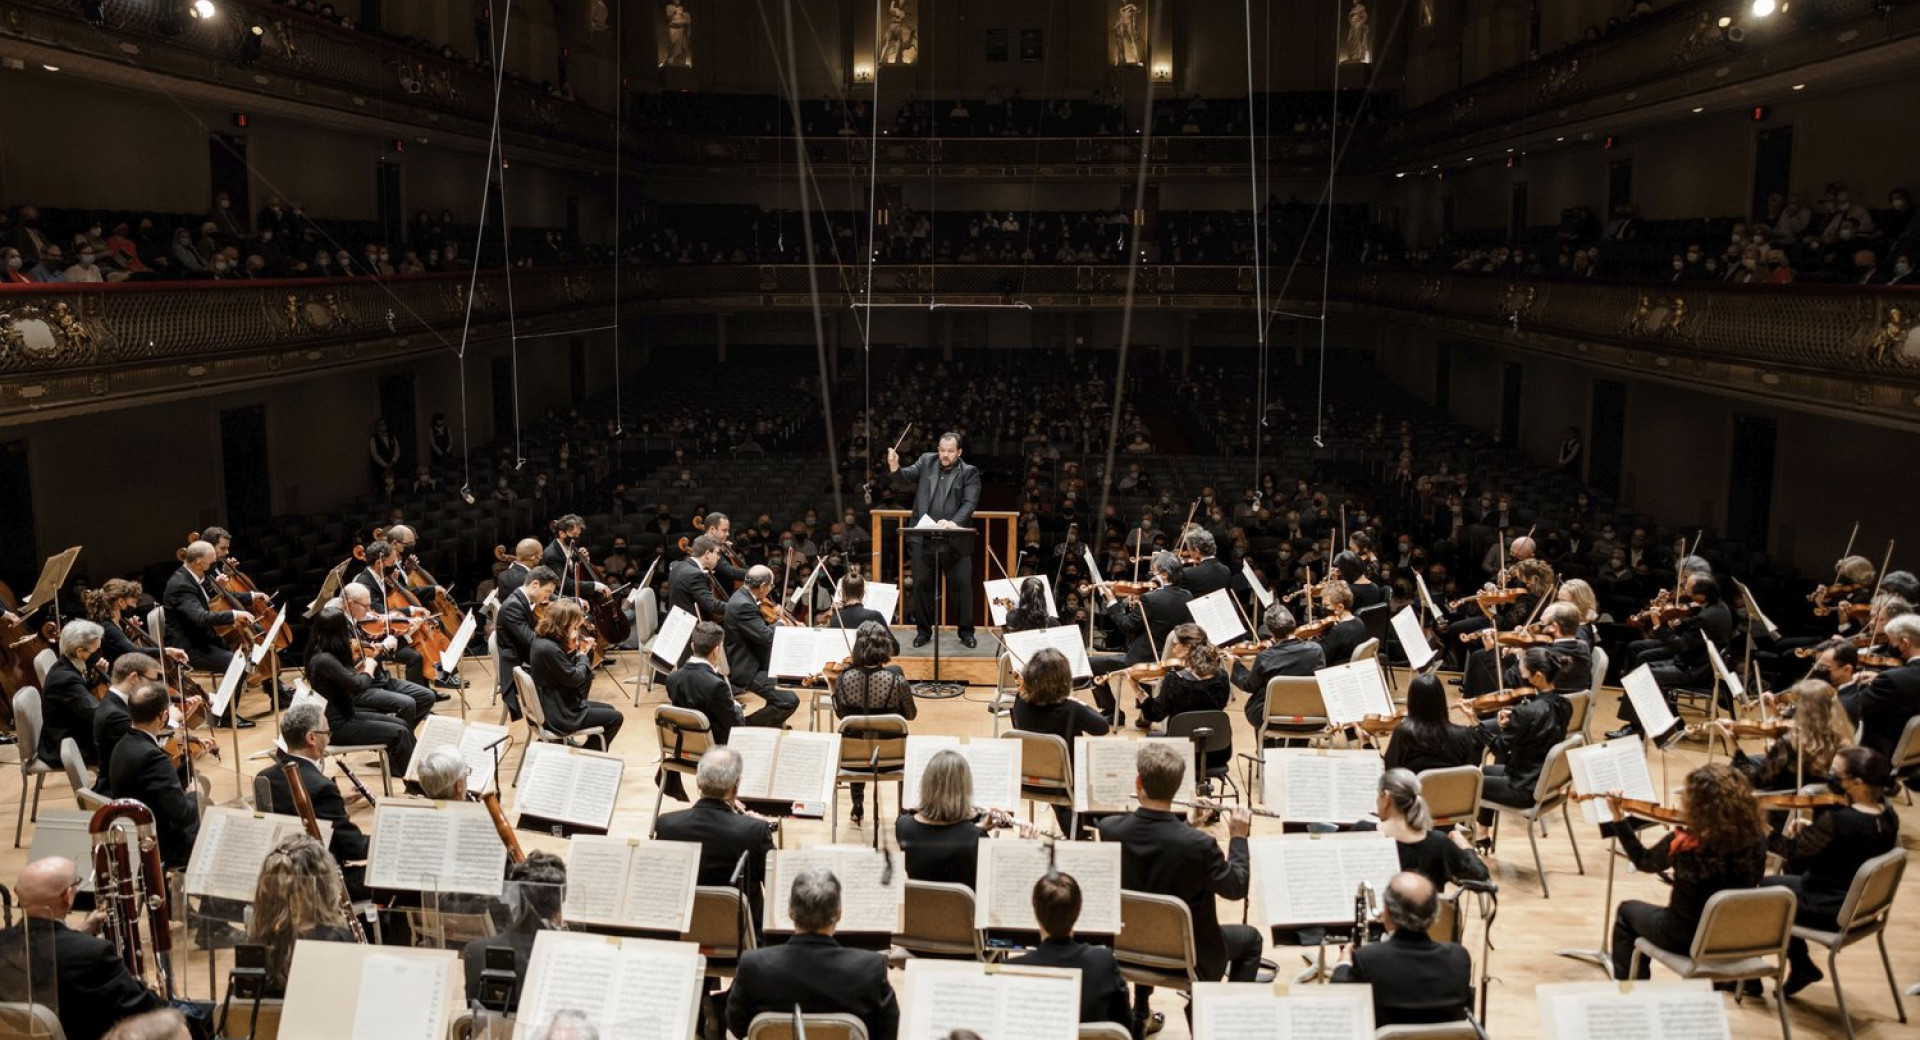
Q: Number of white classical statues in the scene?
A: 4